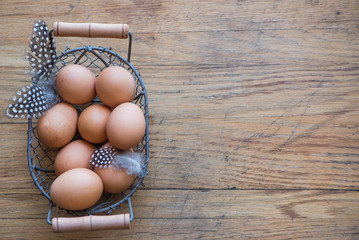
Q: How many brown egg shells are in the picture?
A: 8